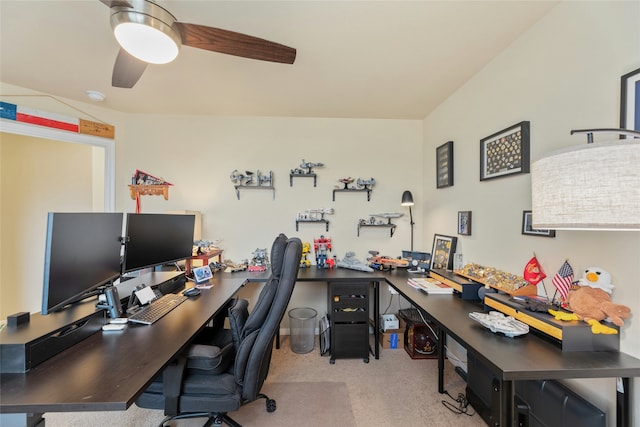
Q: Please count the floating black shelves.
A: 5